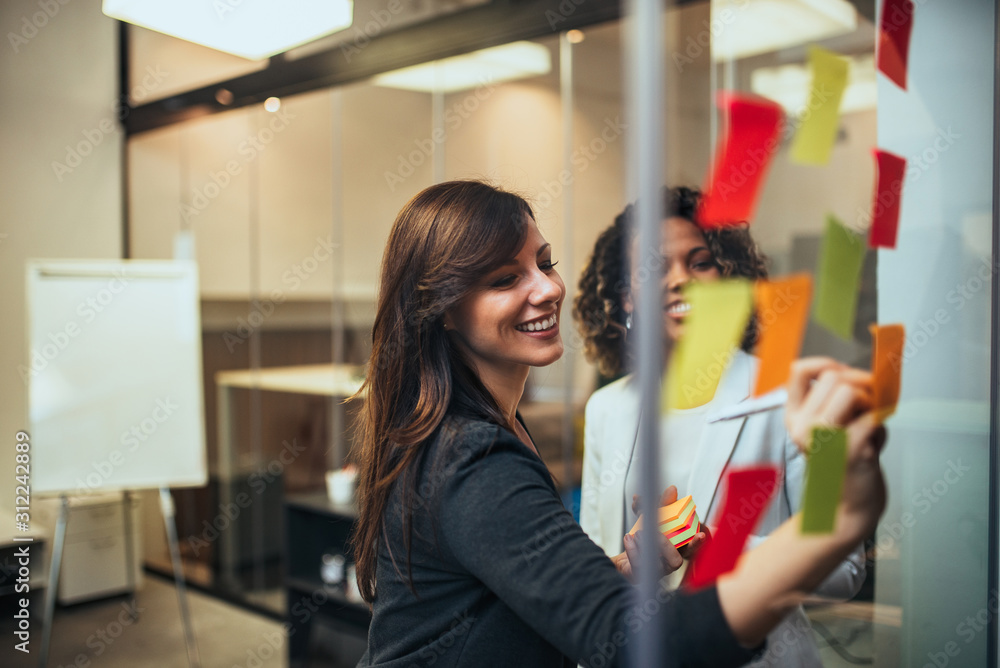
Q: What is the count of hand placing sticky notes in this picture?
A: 1